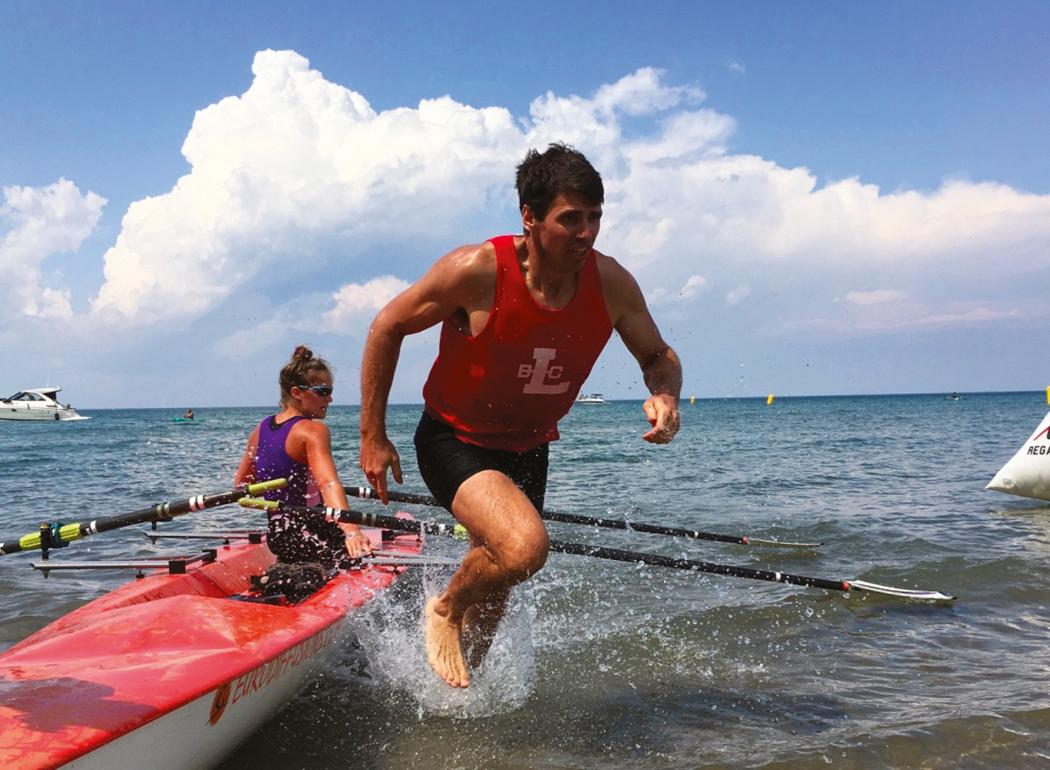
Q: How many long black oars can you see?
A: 3